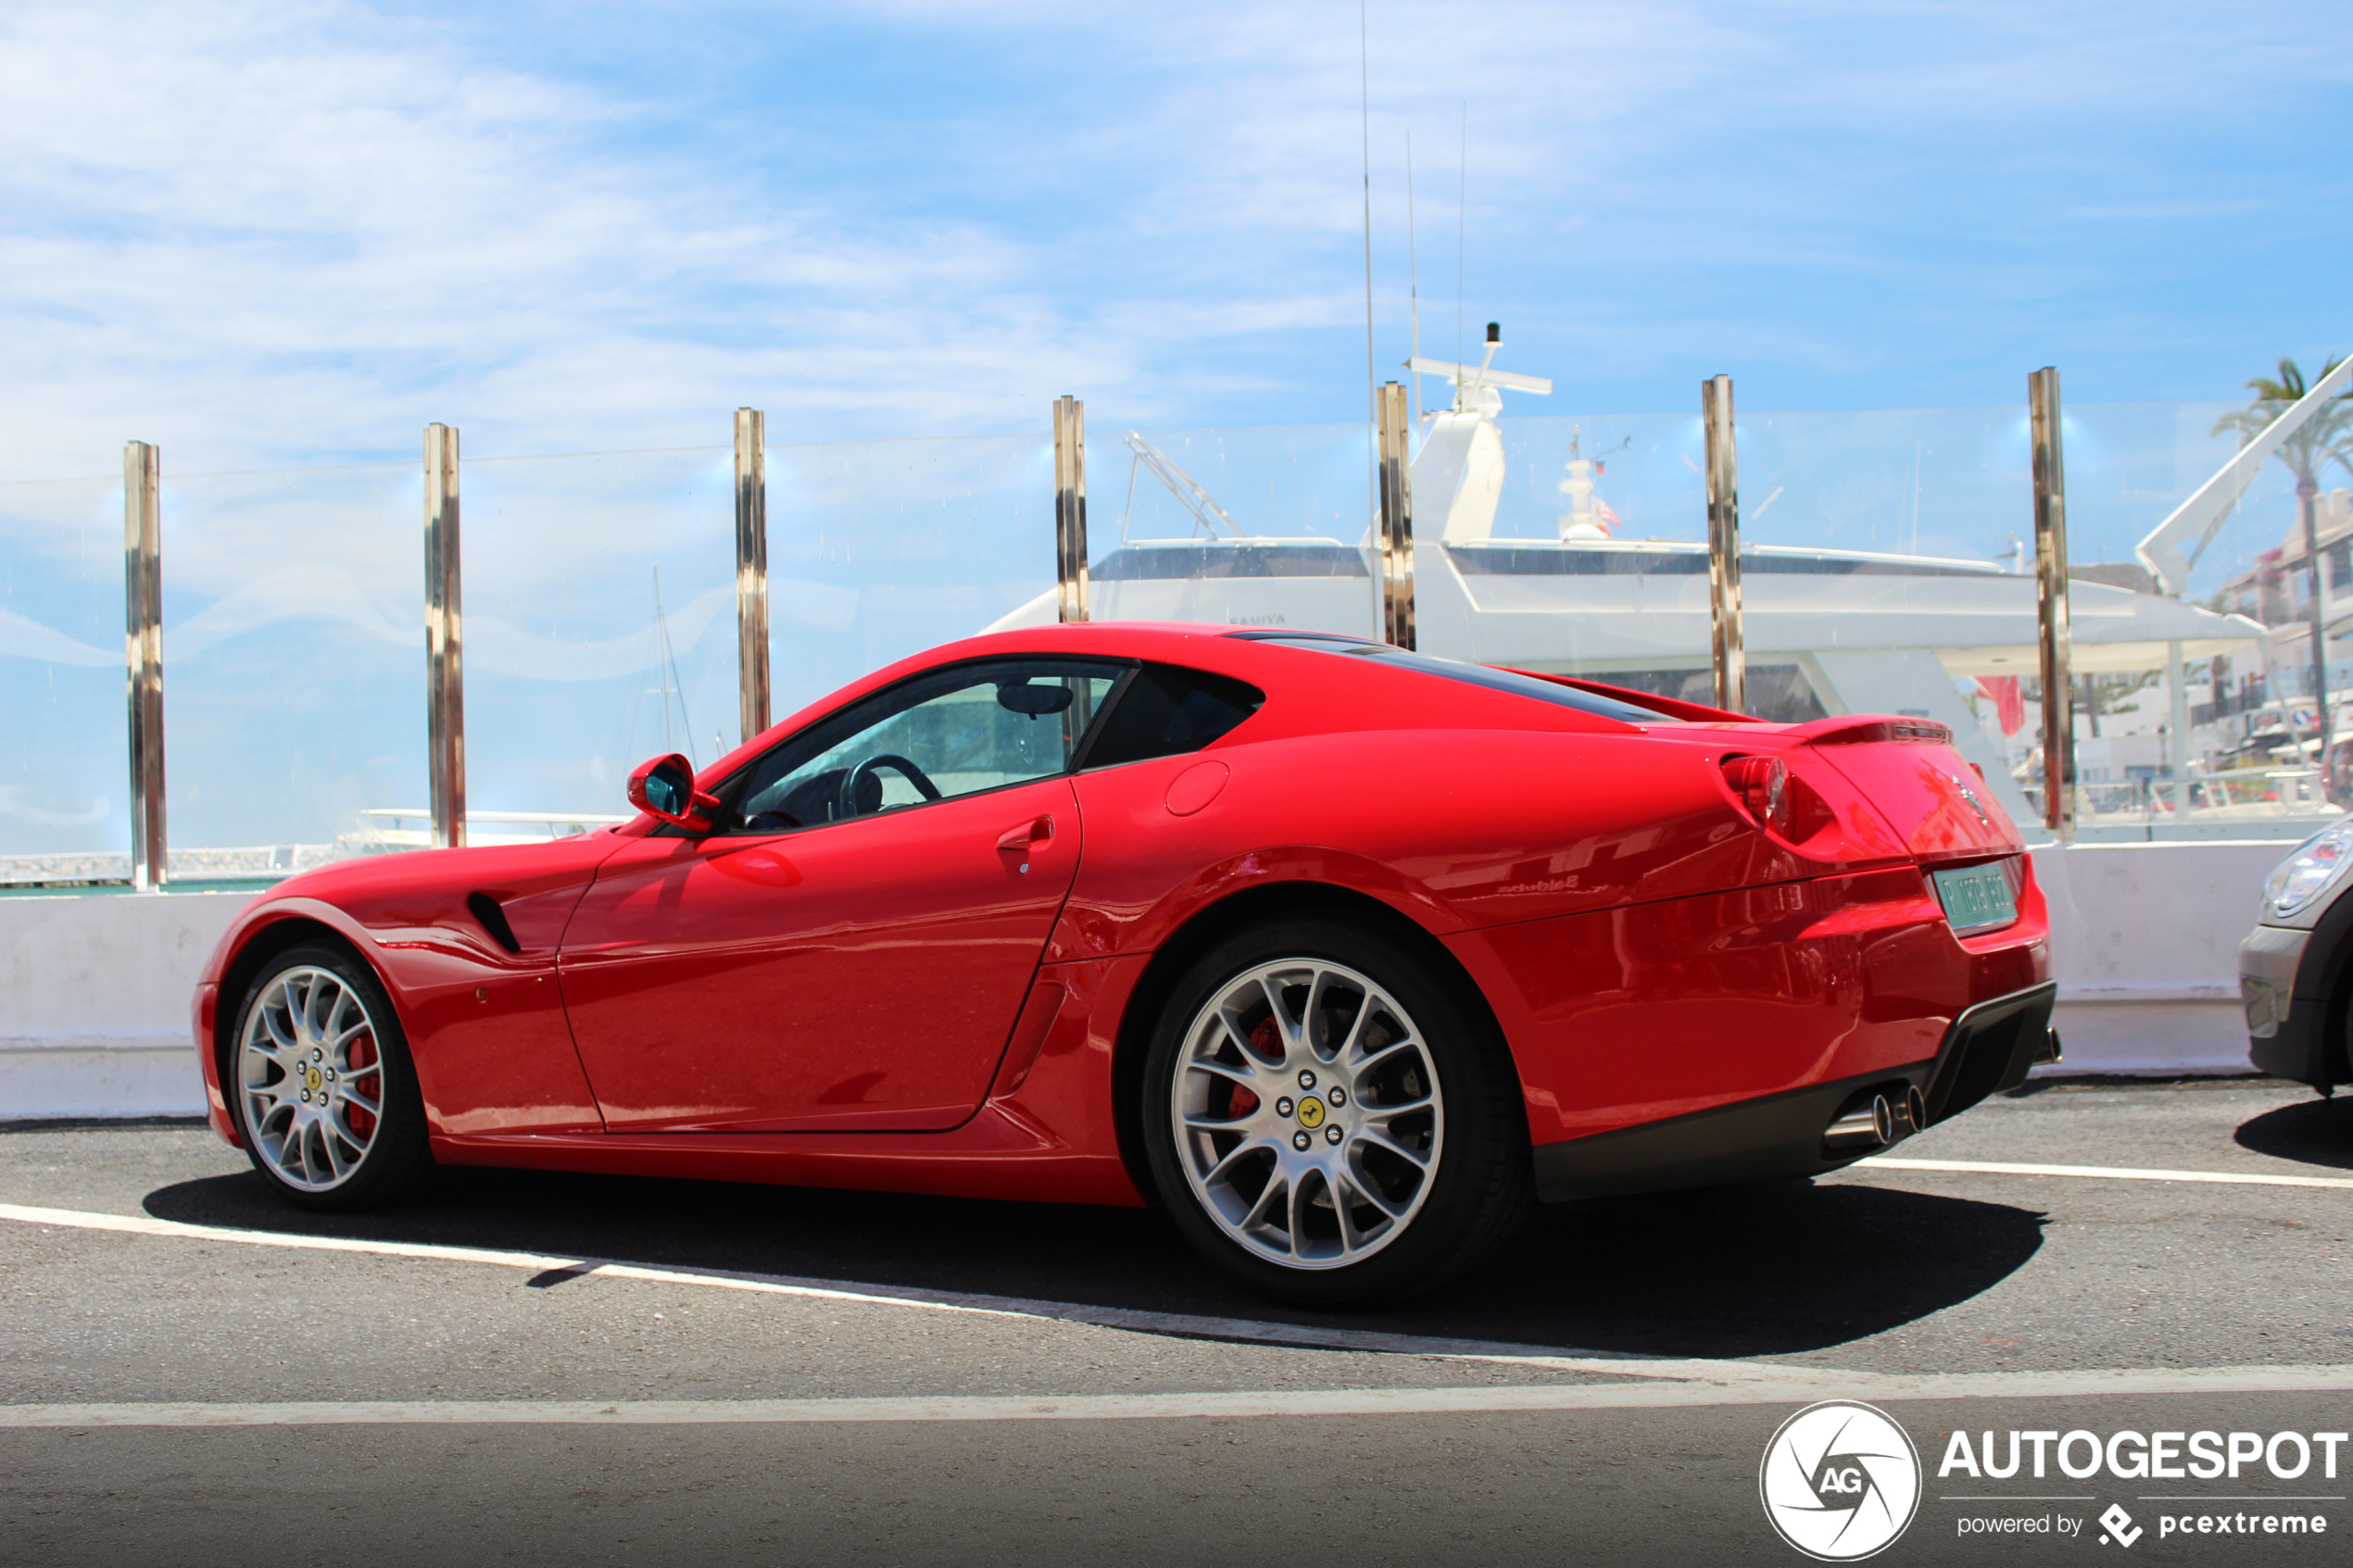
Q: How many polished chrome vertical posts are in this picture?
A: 7